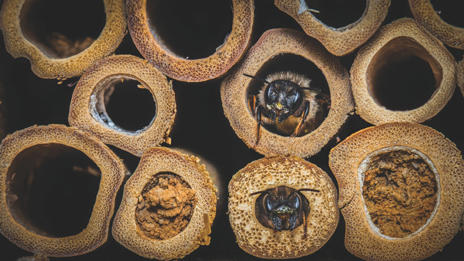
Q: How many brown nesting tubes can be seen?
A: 11